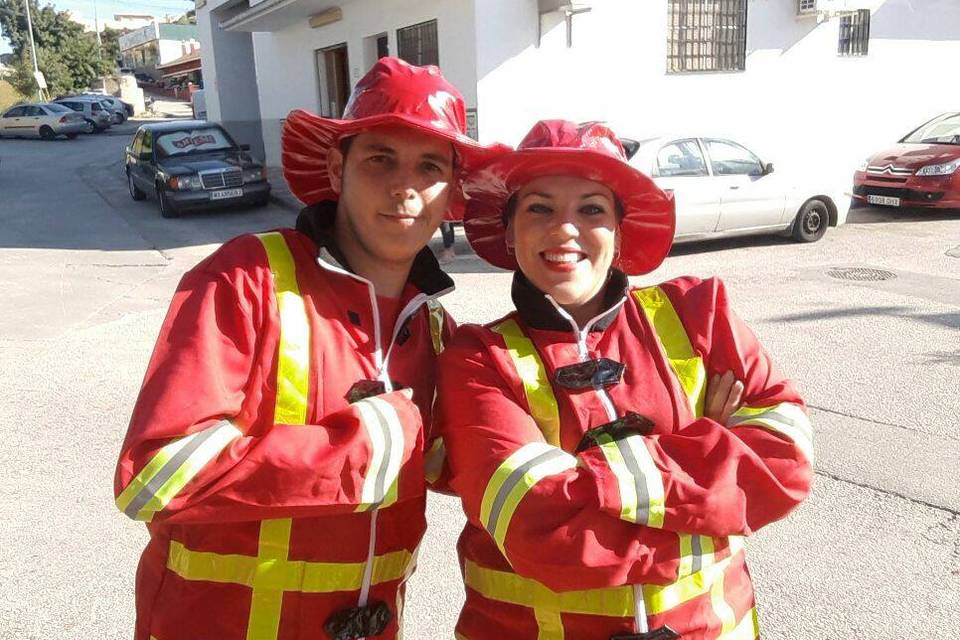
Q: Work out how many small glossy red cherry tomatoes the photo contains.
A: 0